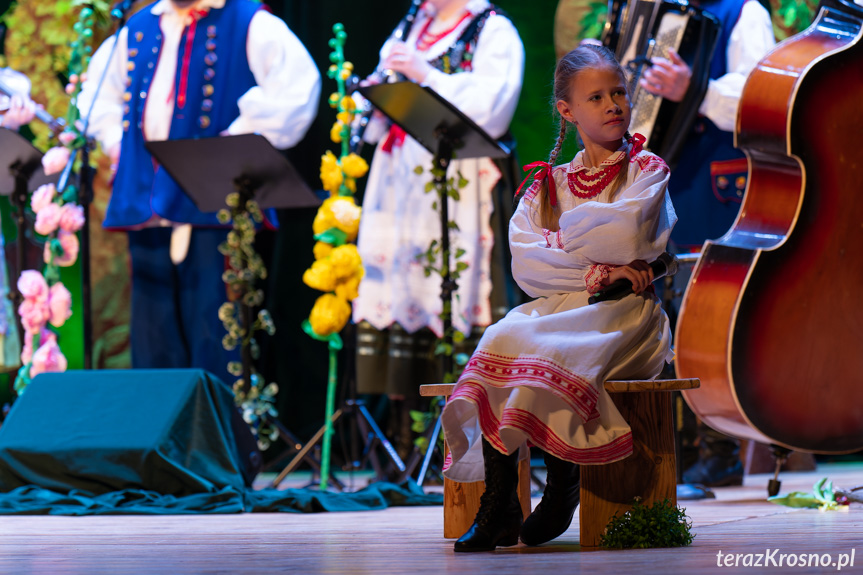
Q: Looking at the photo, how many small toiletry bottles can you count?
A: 0